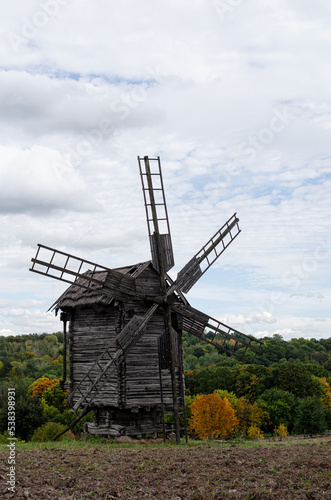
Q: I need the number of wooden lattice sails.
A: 6